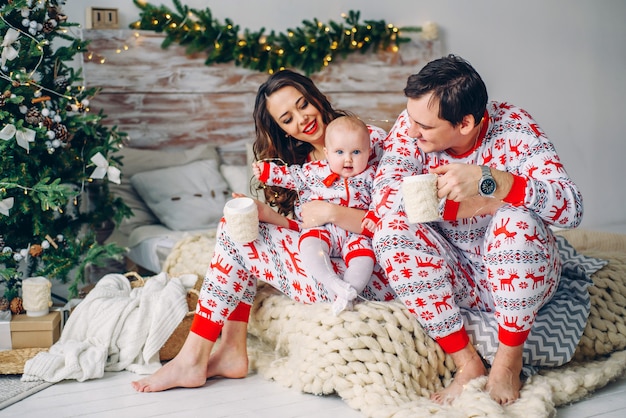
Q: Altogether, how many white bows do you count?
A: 4